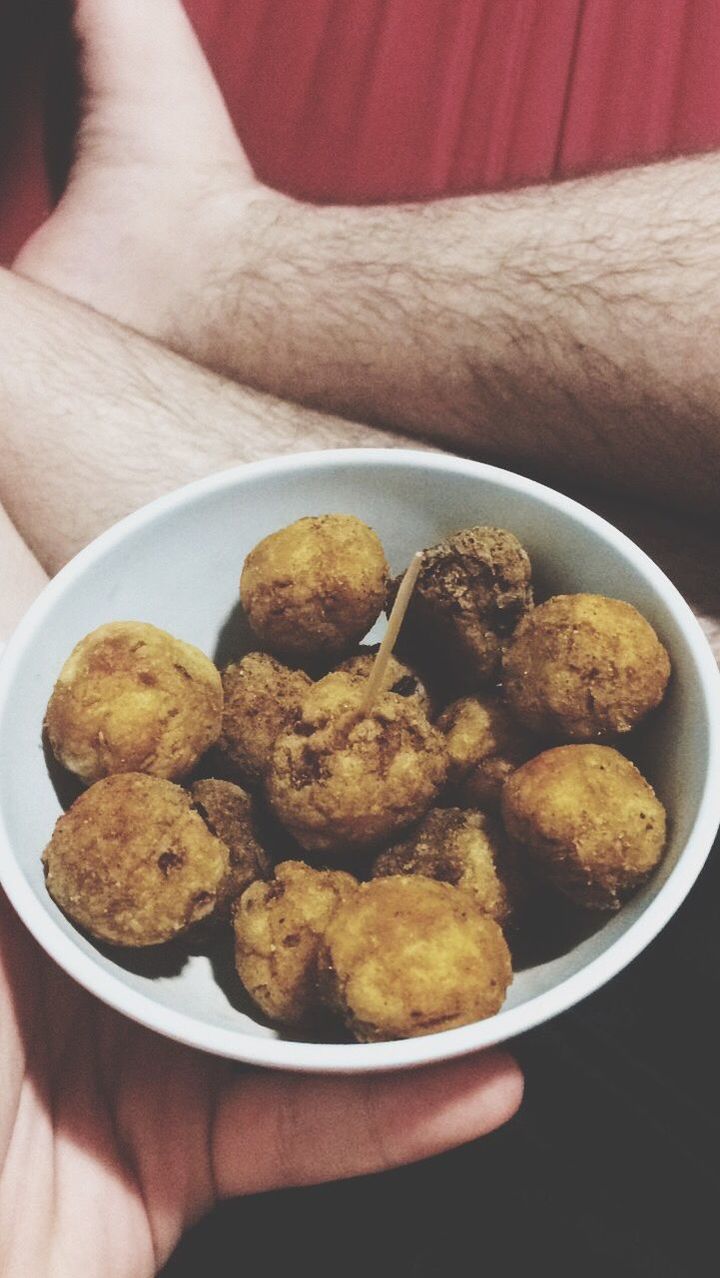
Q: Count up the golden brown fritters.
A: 14